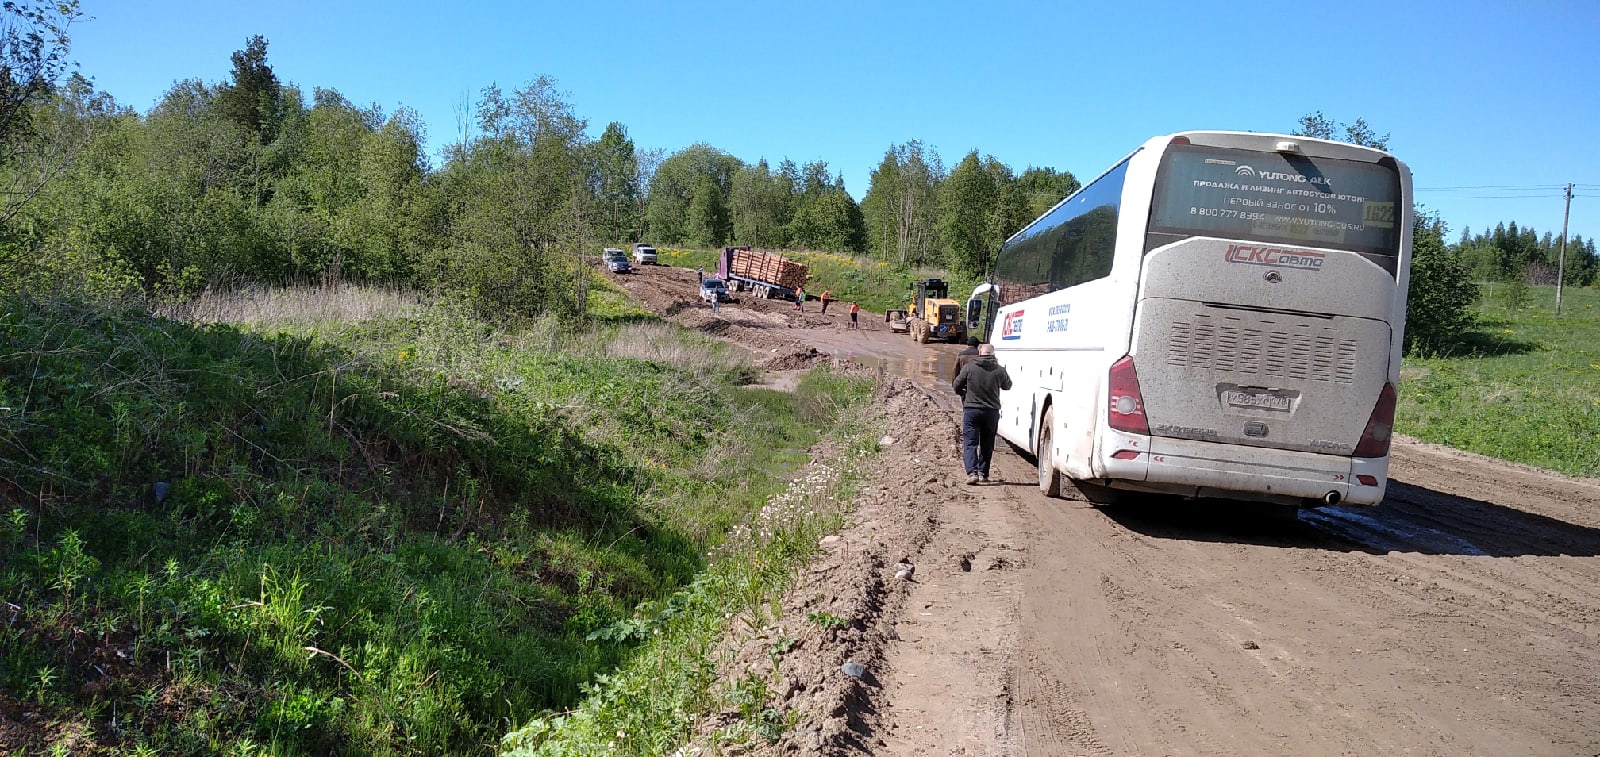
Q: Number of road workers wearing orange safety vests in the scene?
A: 3